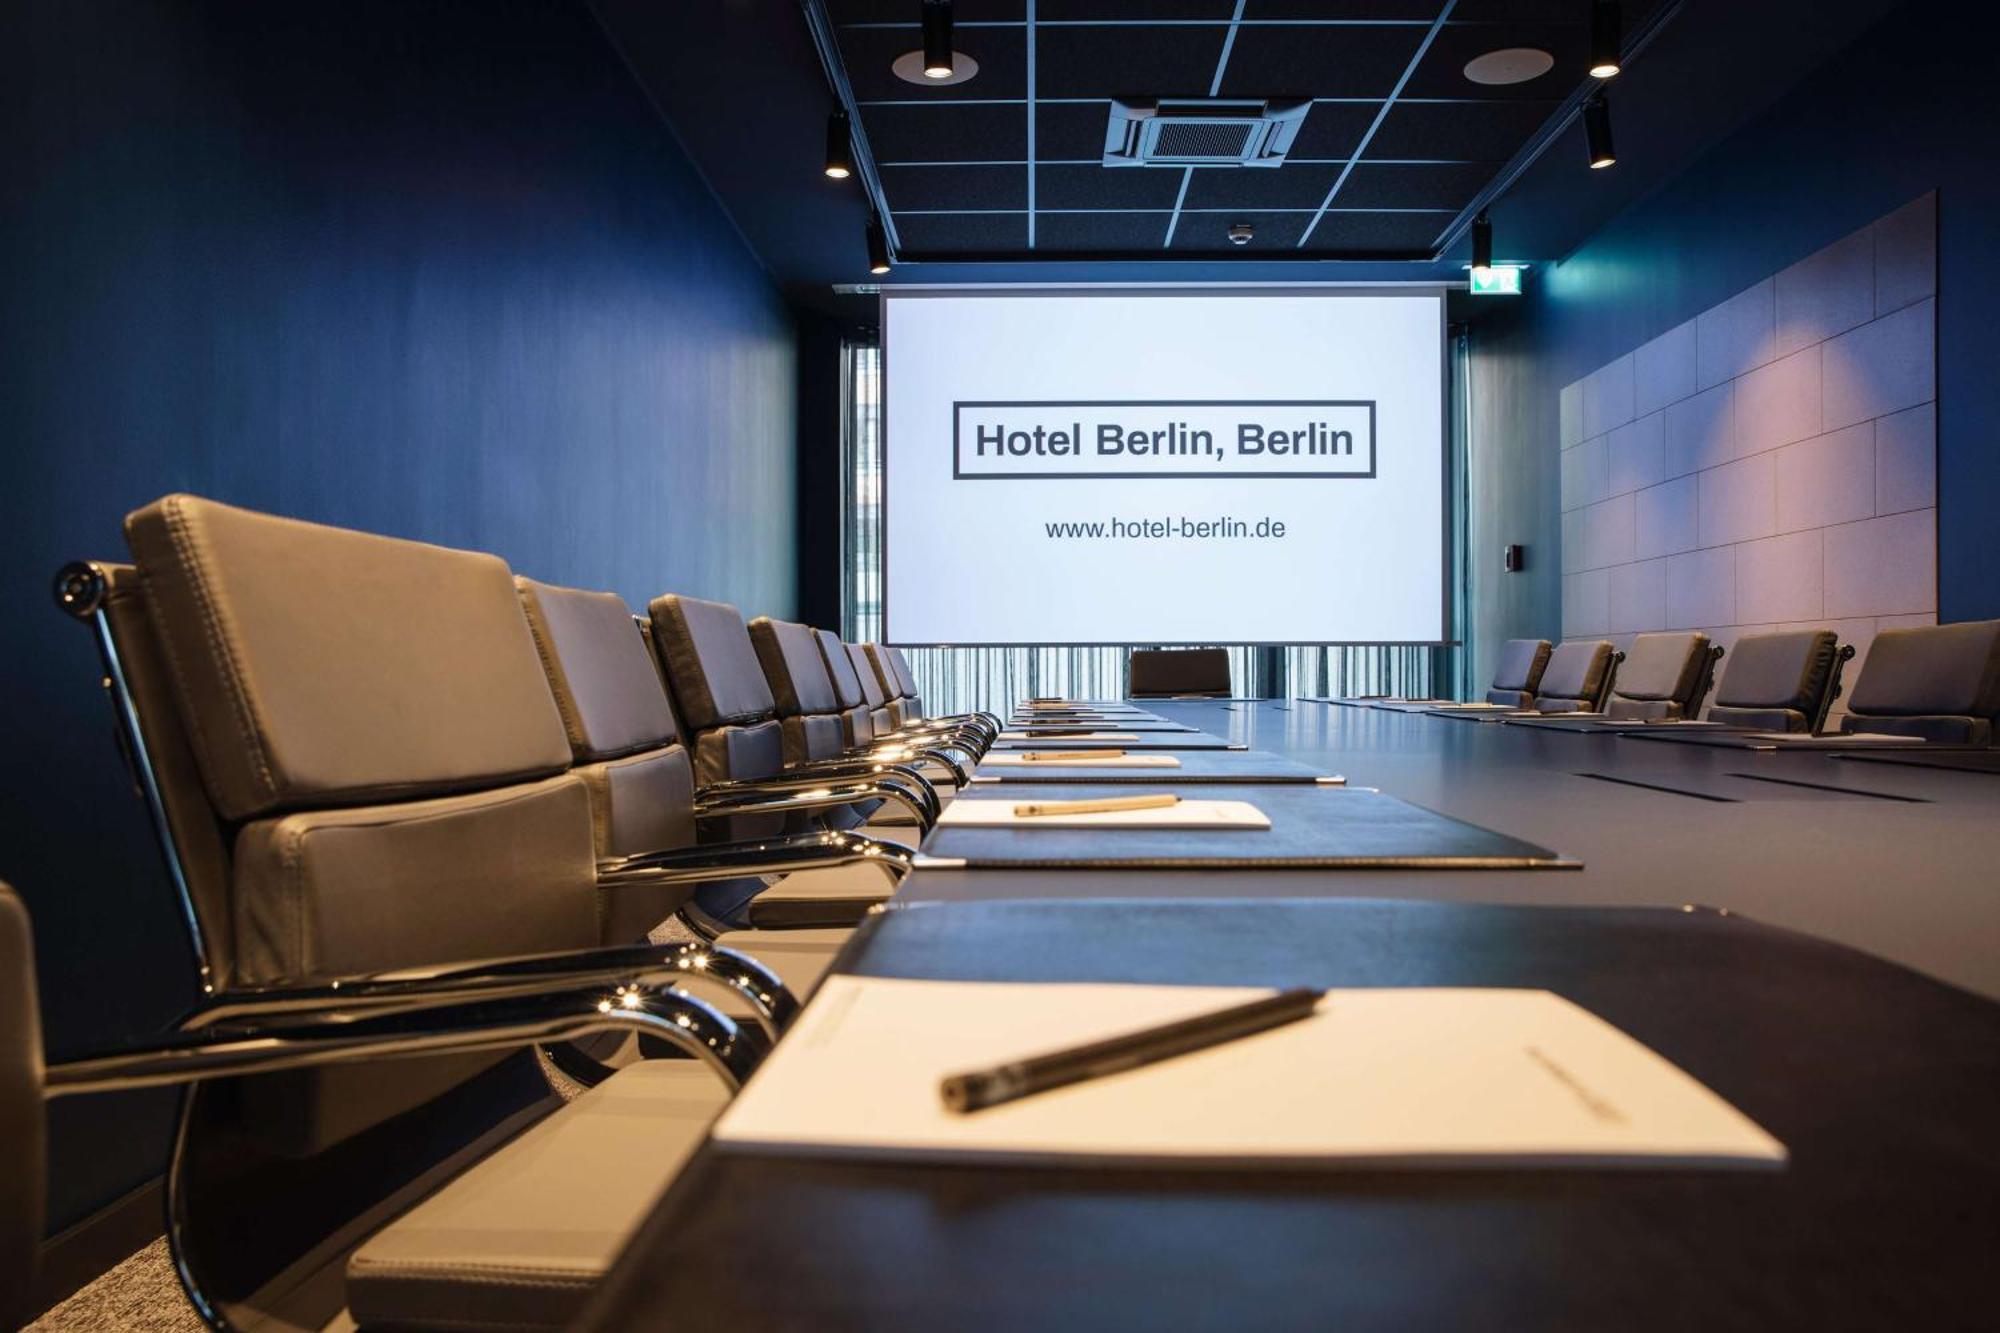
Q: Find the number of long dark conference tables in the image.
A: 1